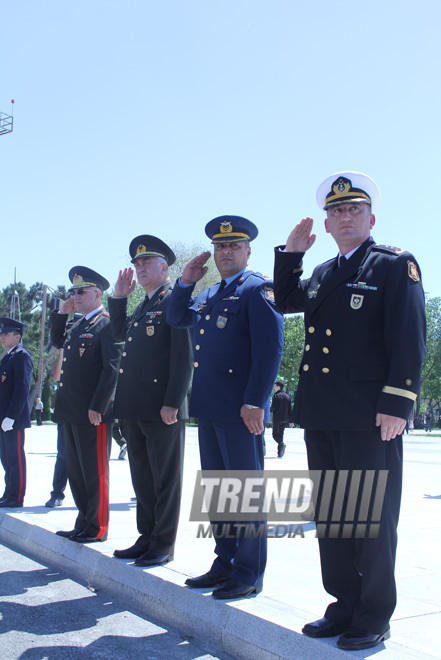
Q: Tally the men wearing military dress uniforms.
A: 5